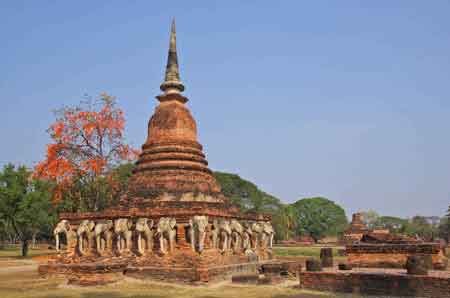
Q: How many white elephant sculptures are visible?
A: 13